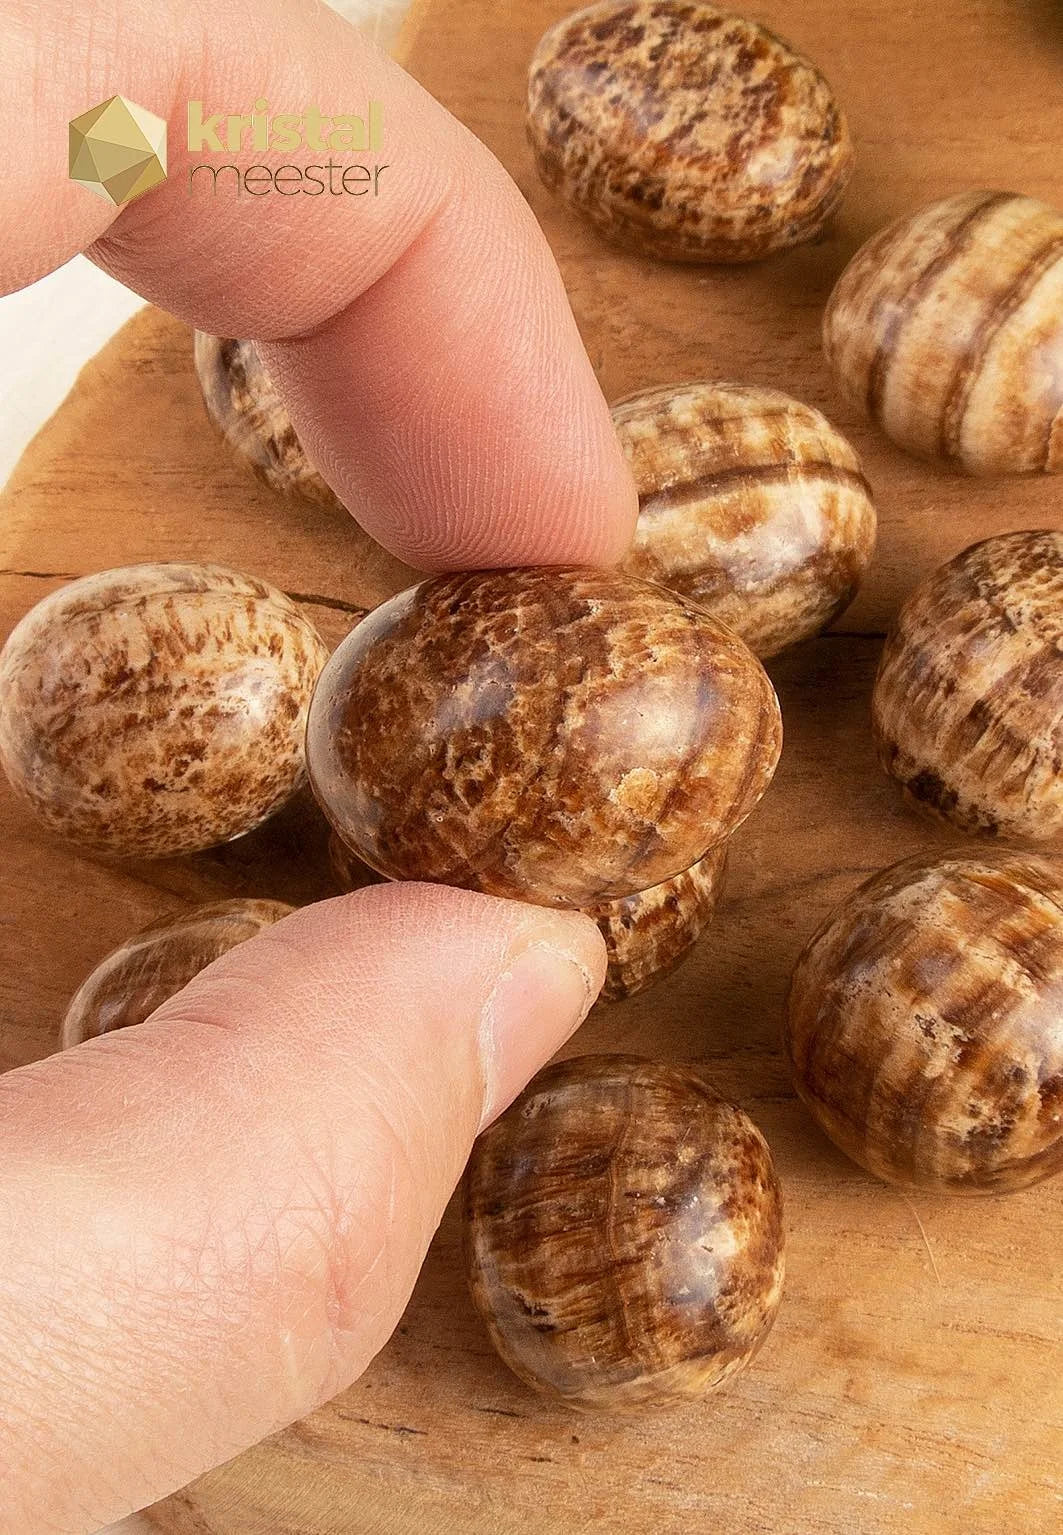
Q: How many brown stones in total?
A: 11